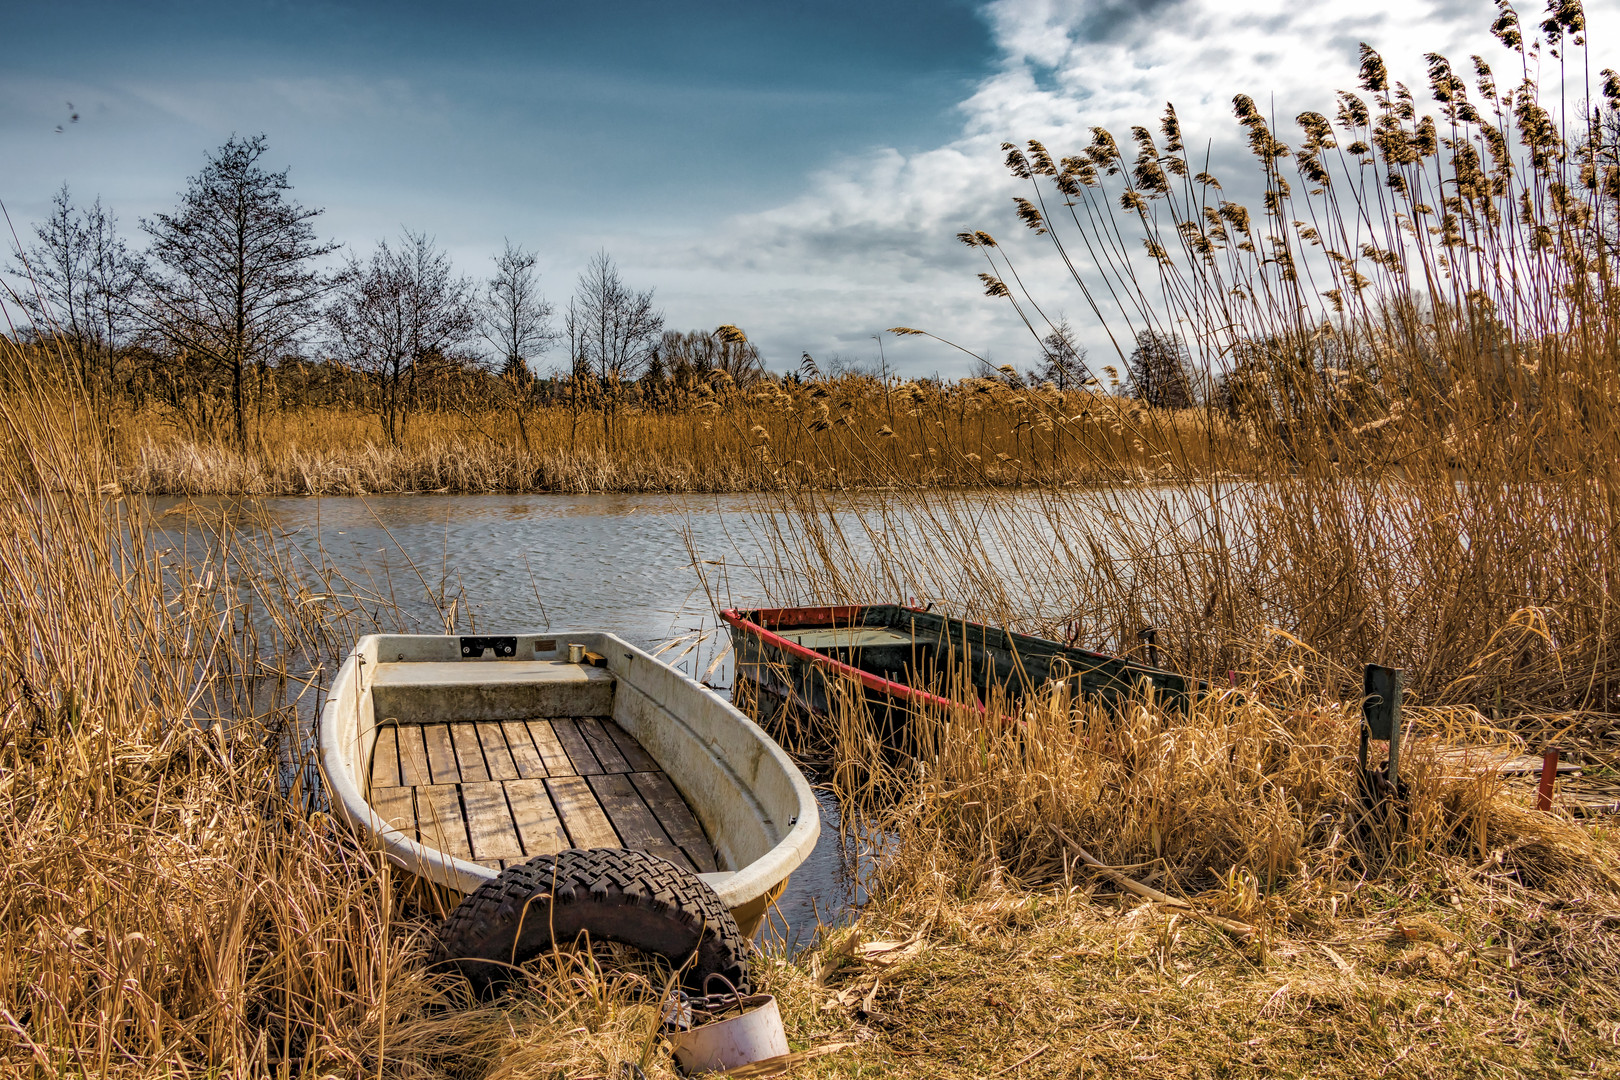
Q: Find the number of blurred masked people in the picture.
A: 0